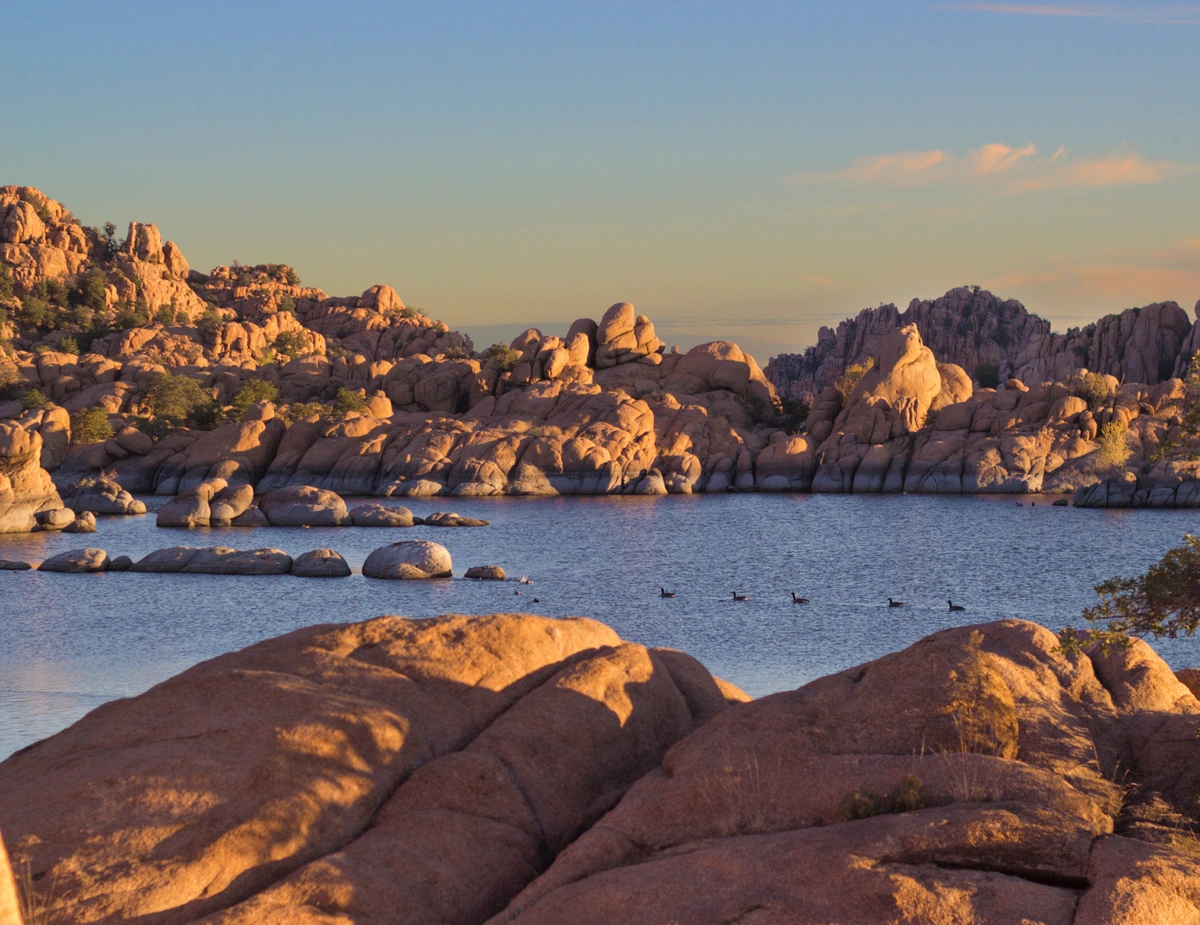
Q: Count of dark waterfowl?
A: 5